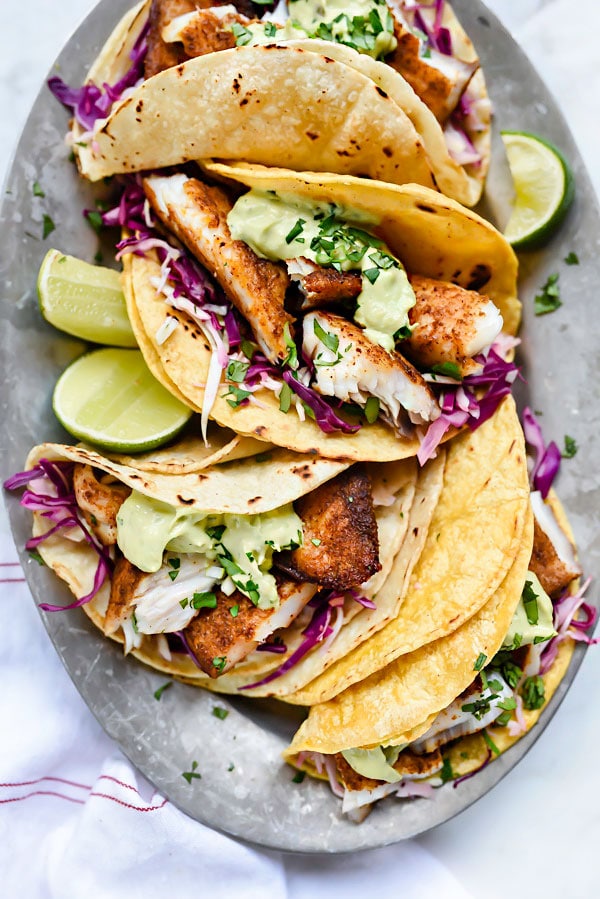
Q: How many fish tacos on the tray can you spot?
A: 4